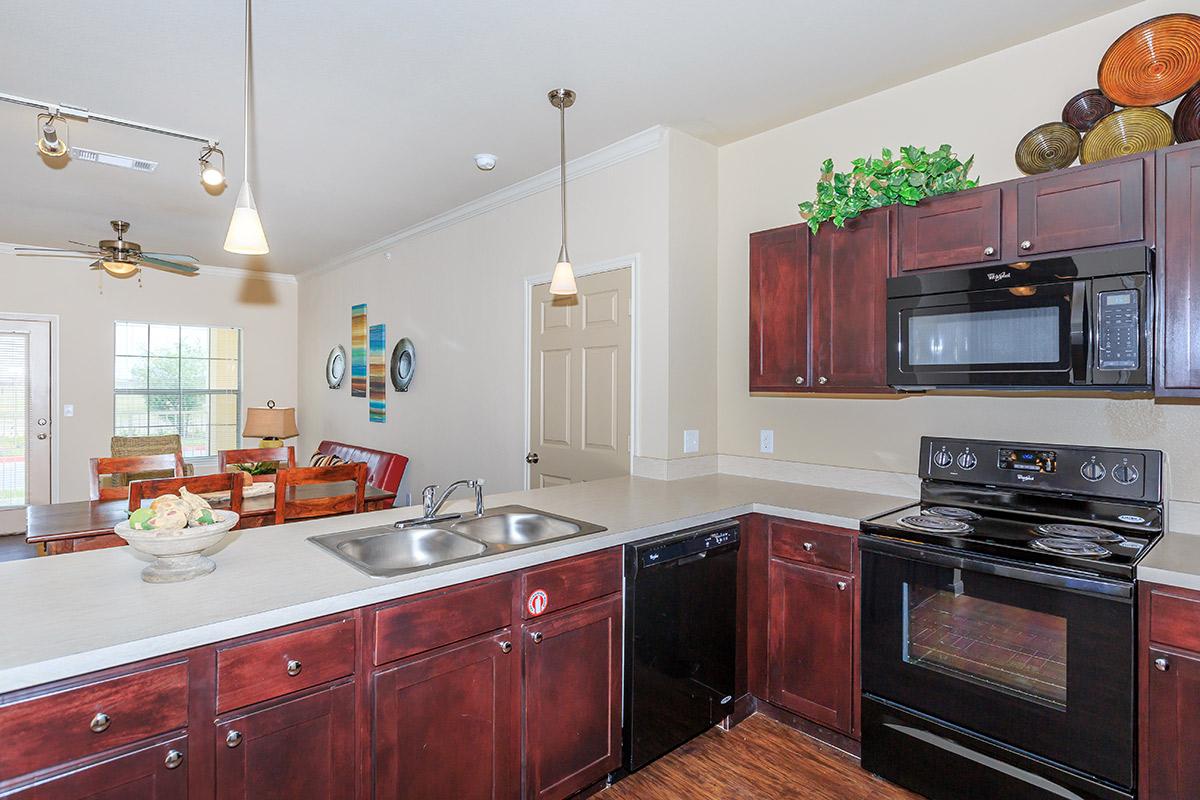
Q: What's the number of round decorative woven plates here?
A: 5